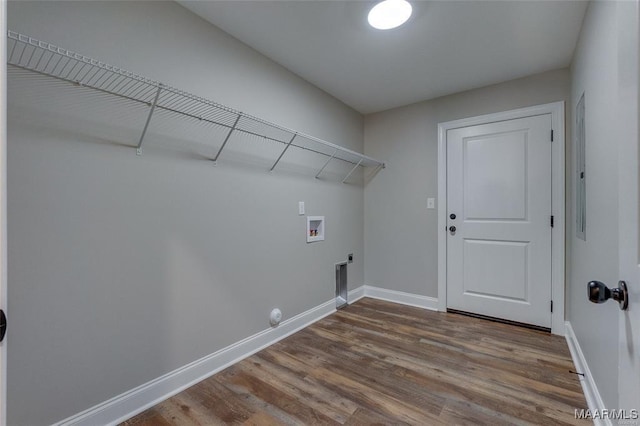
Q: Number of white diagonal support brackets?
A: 5